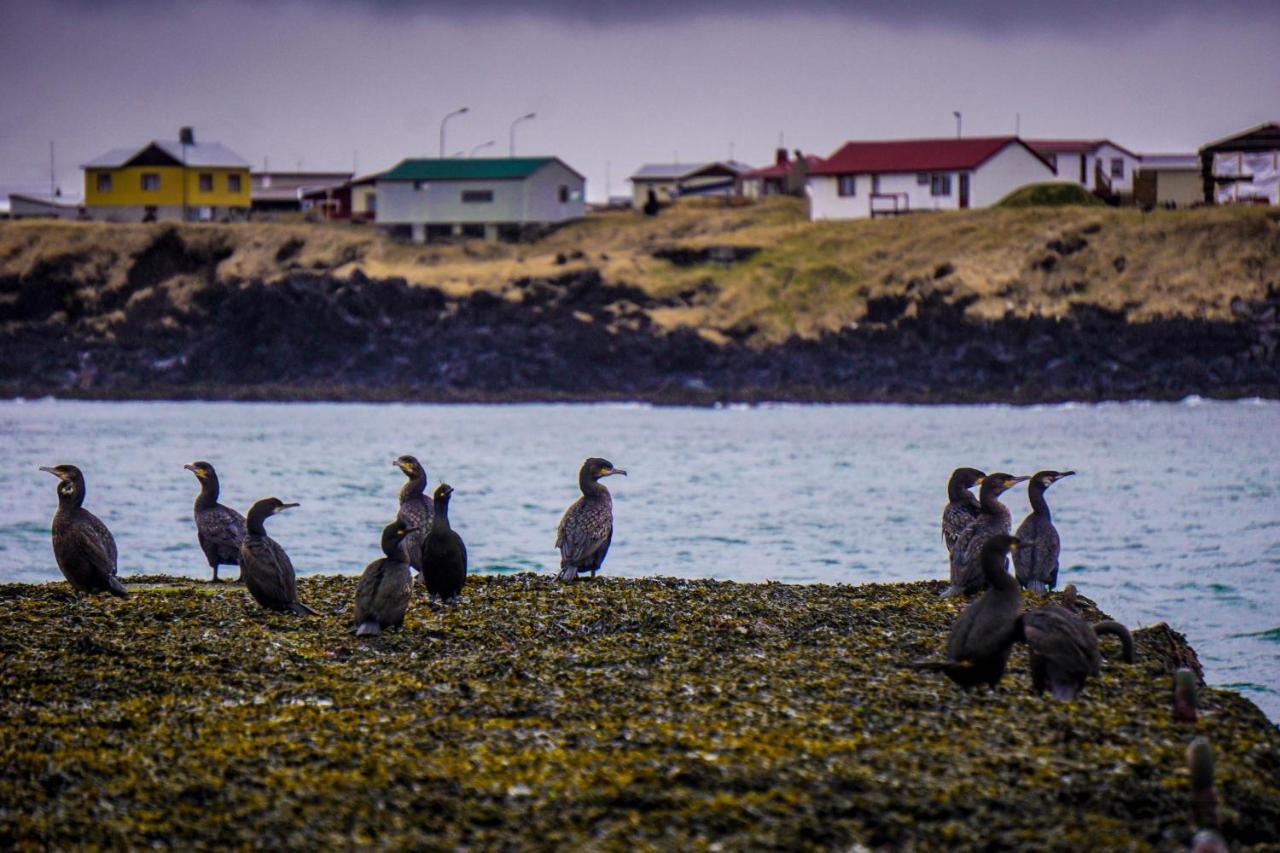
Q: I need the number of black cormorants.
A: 12